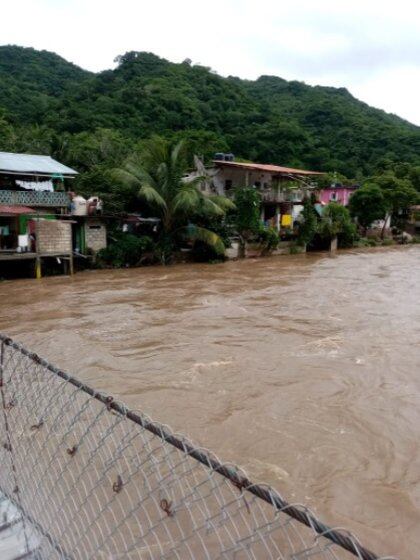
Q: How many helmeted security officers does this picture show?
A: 0